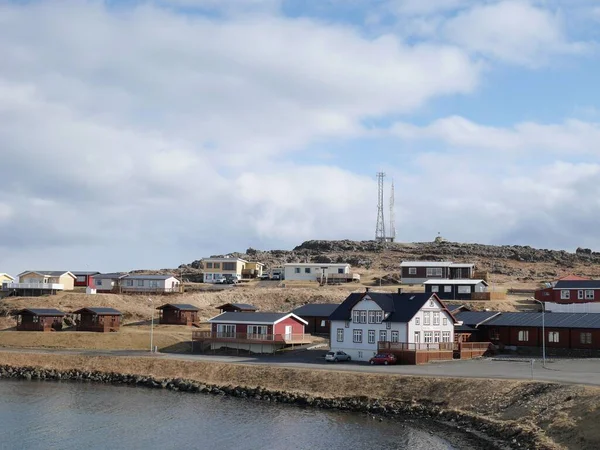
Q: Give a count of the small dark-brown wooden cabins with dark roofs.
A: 4